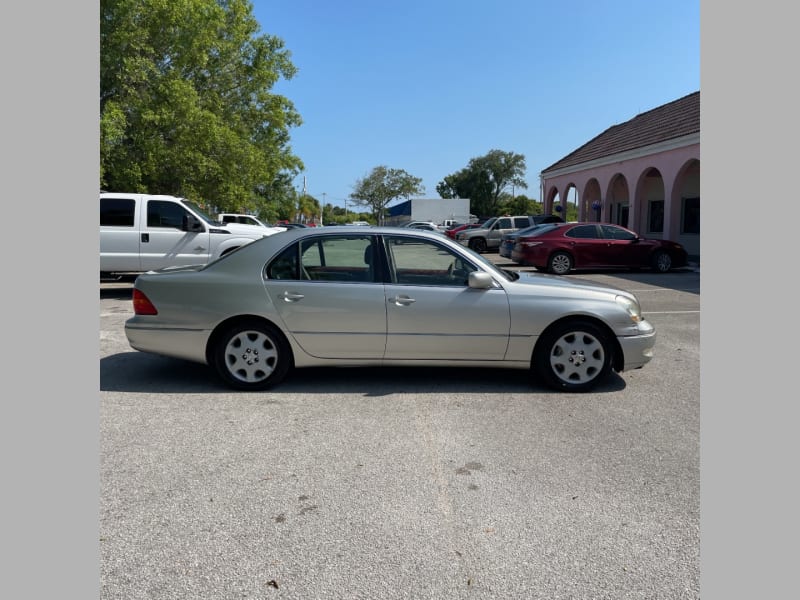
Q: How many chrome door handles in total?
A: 2